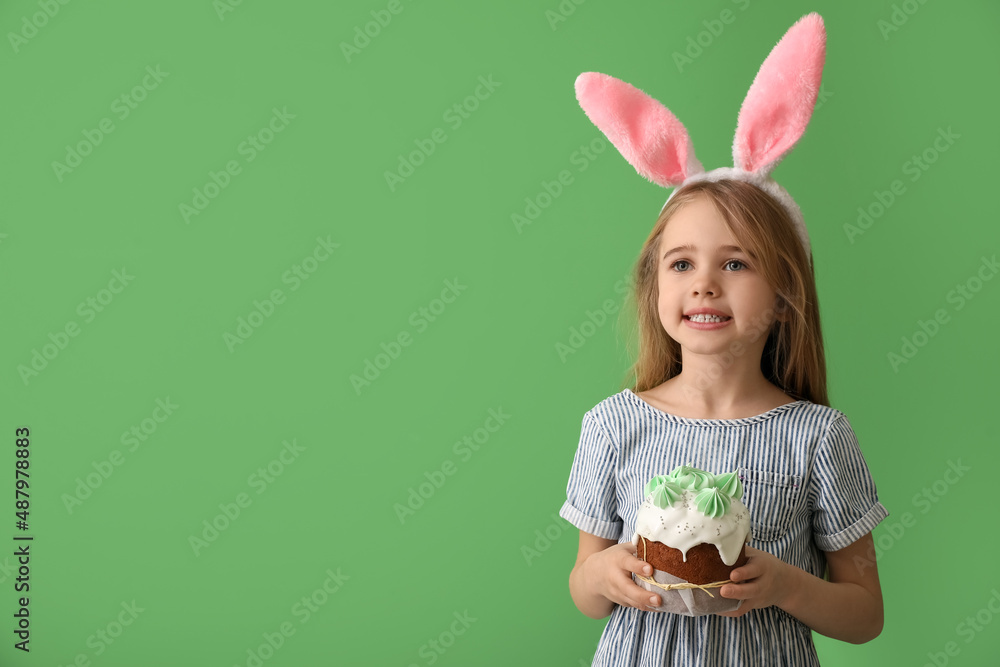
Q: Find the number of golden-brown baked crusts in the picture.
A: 1